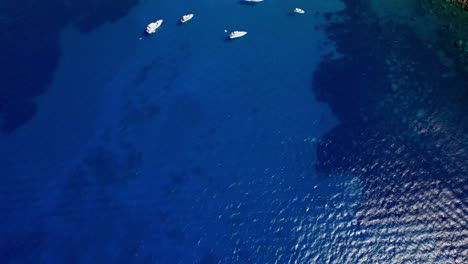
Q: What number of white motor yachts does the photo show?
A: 5